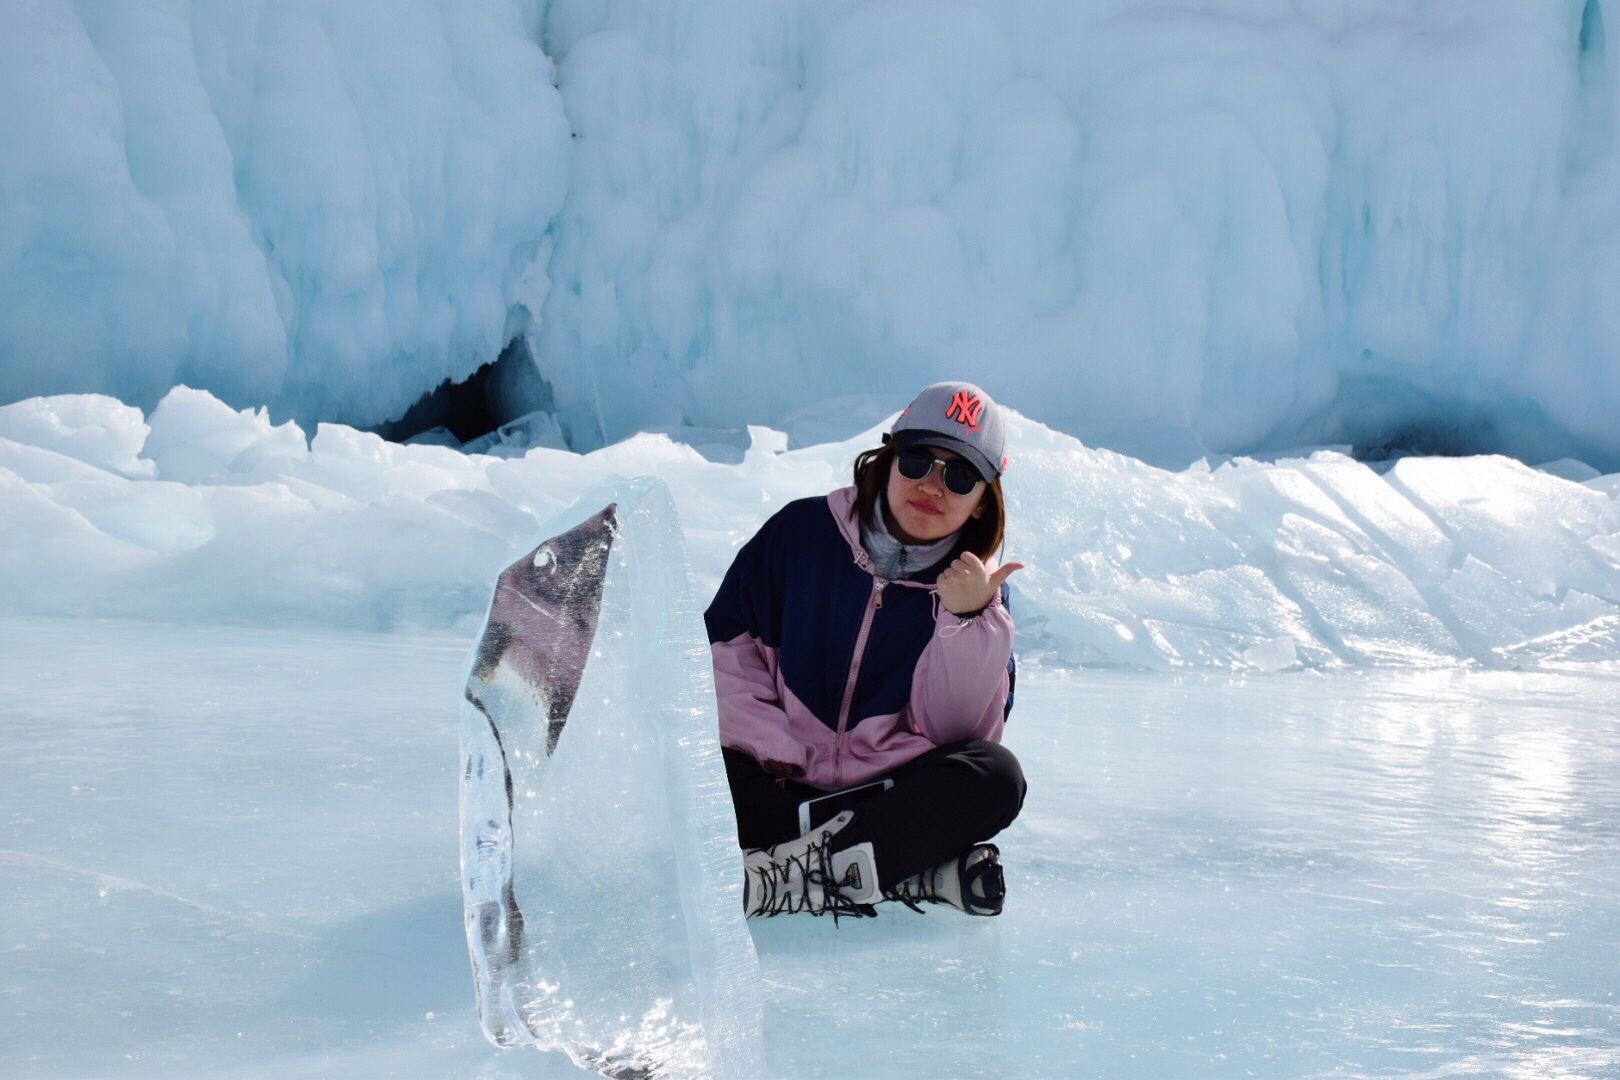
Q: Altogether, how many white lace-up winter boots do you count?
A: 2